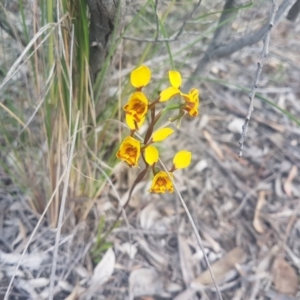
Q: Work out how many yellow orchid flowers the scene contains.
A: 4